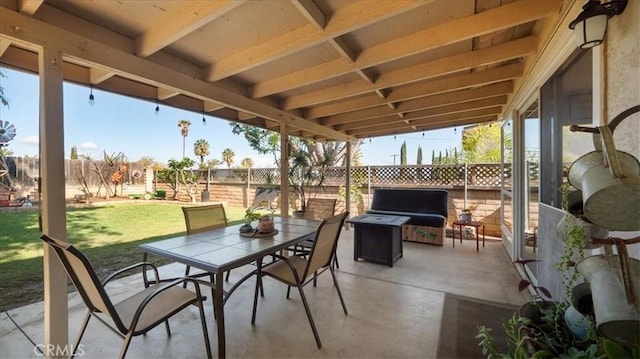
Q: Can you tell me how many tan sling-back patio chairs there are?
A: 4